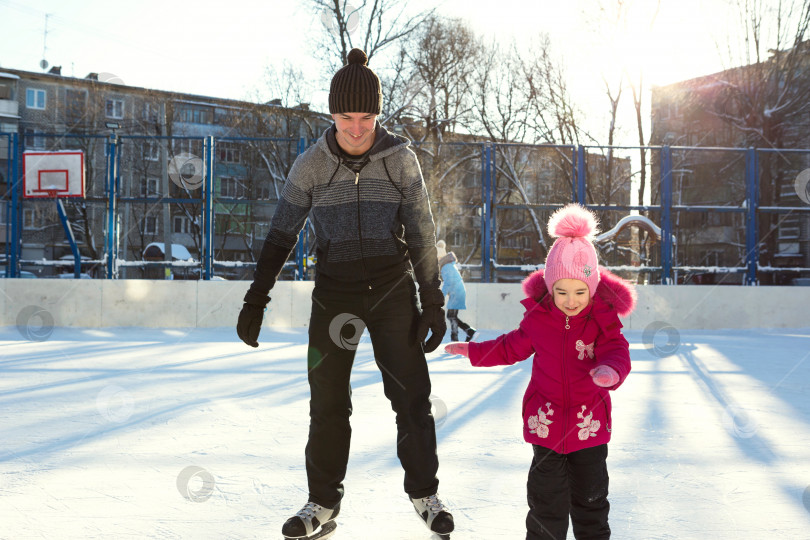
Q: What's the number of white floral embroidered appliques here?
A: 2